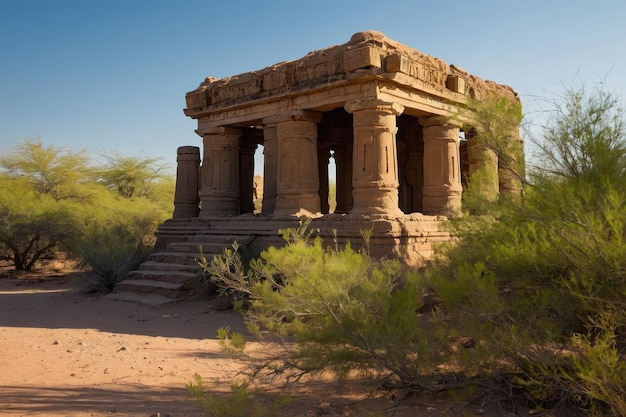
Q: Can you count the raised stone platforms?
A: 1